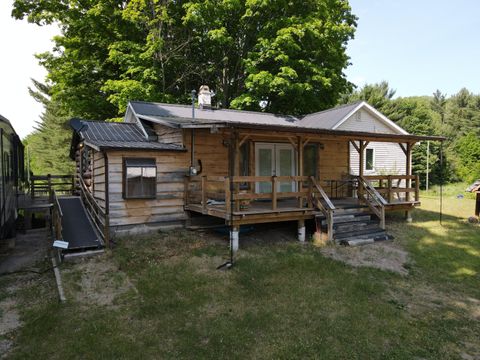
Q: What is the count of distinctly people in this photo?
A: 0